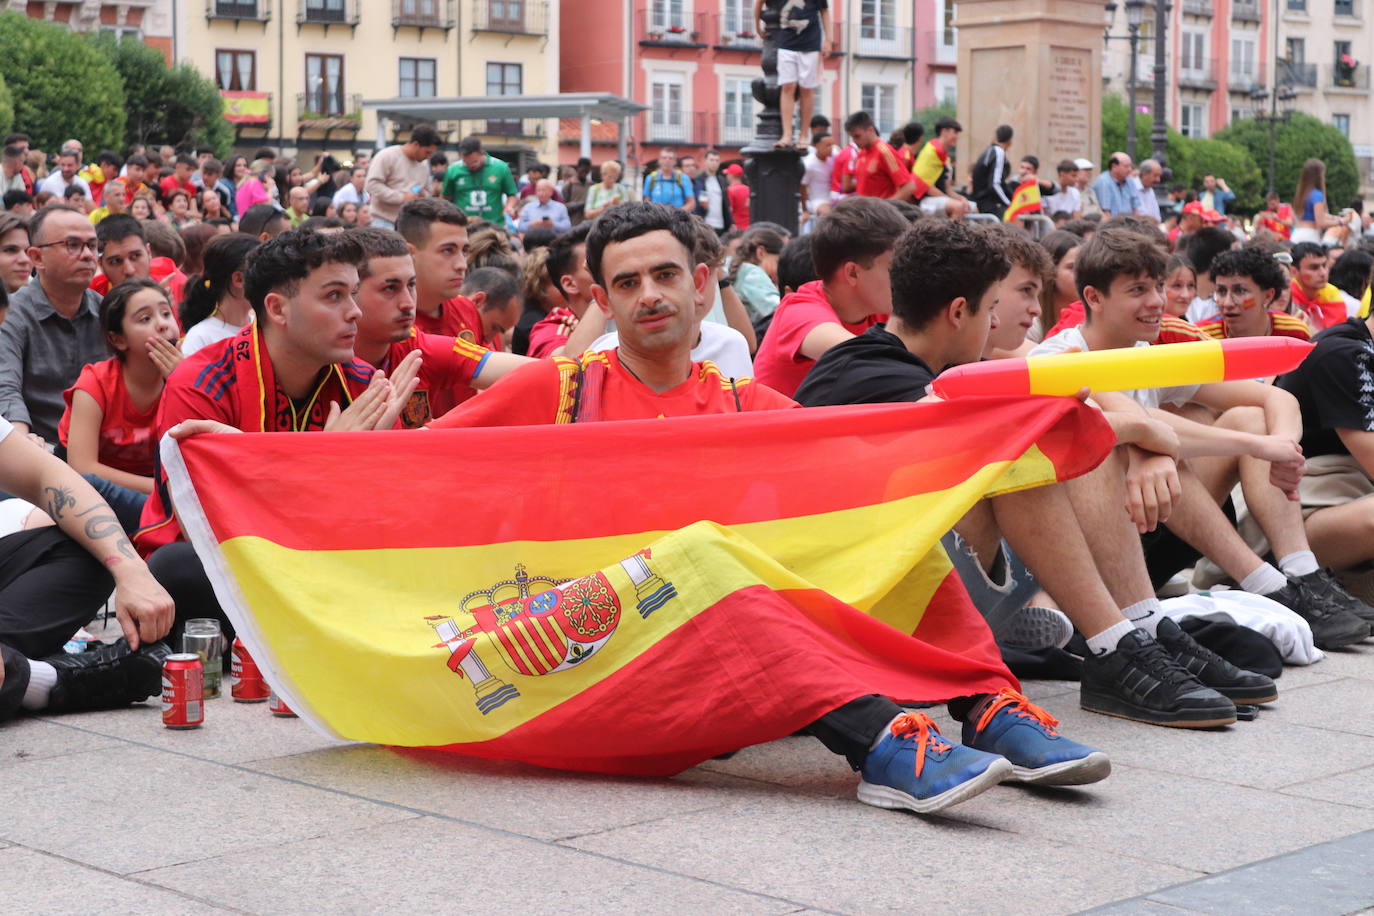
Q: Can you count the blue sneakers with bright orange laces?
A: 2